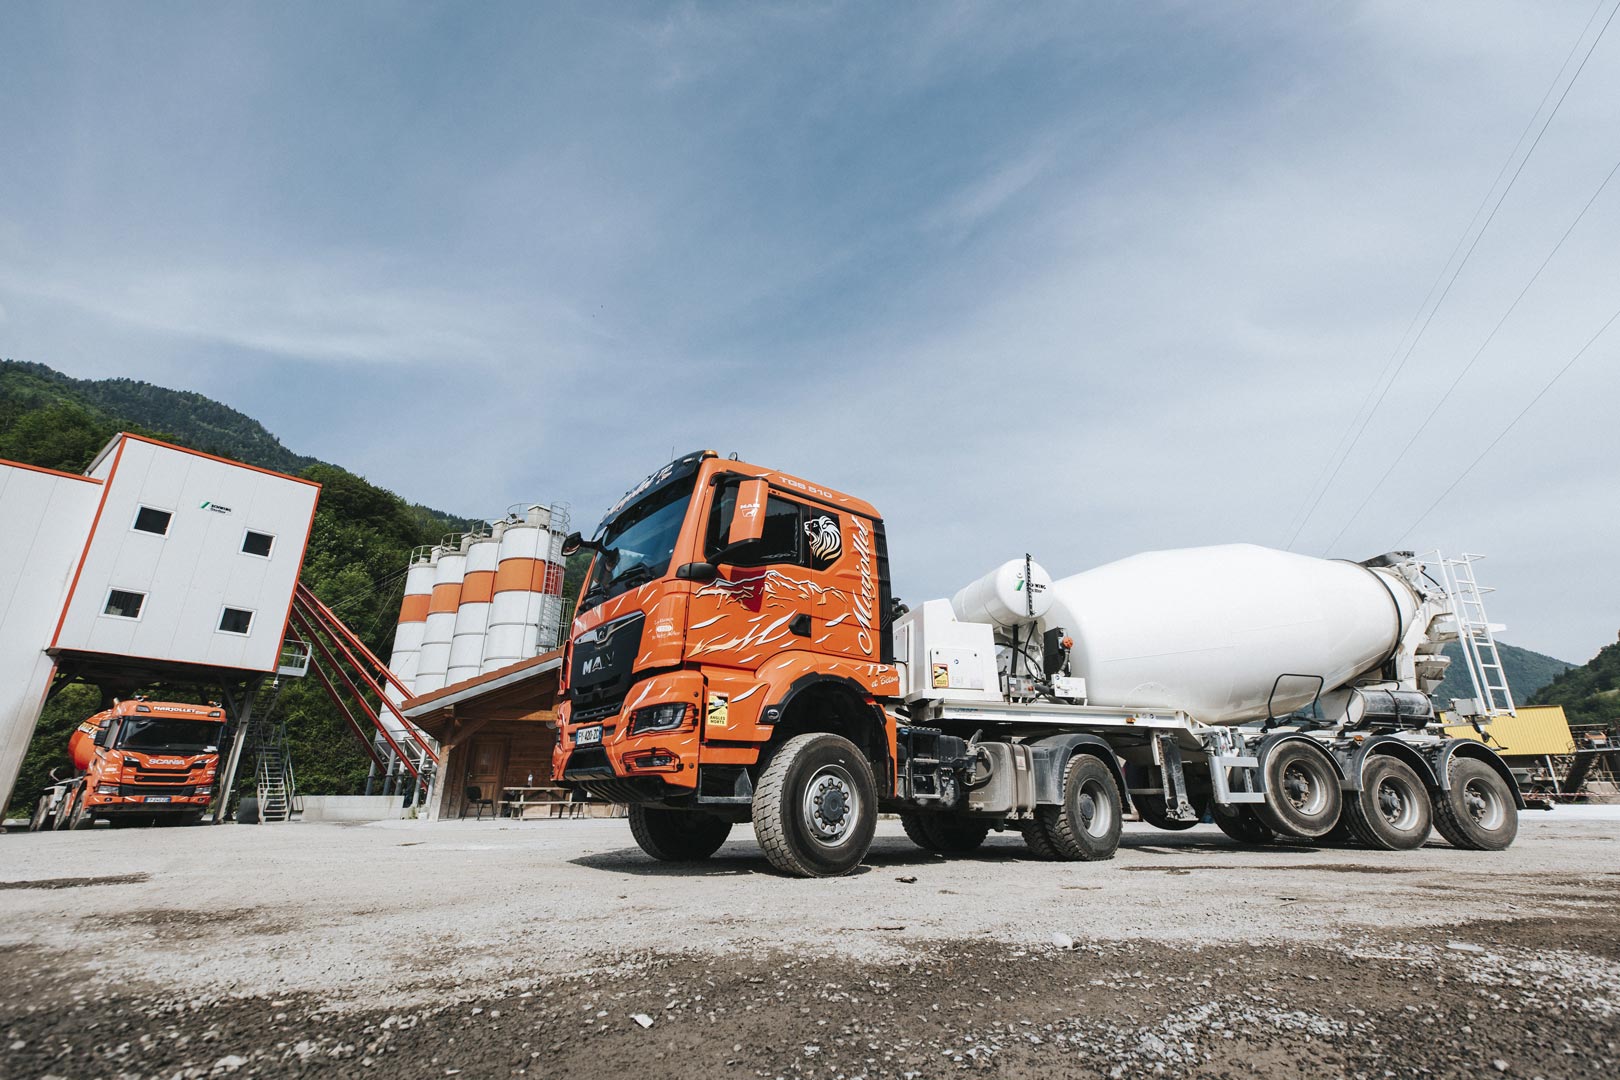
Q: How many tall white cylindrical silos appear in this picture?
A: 4